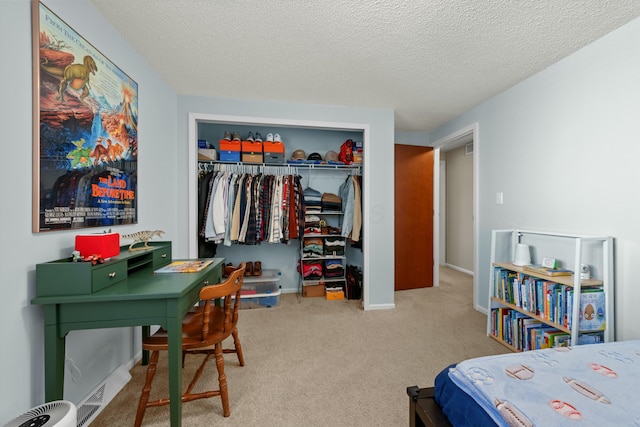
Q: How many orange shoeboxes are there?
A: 3